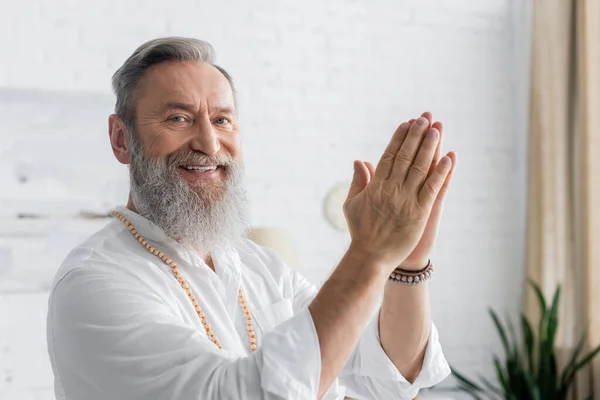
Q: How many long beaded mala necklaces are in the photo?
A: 1